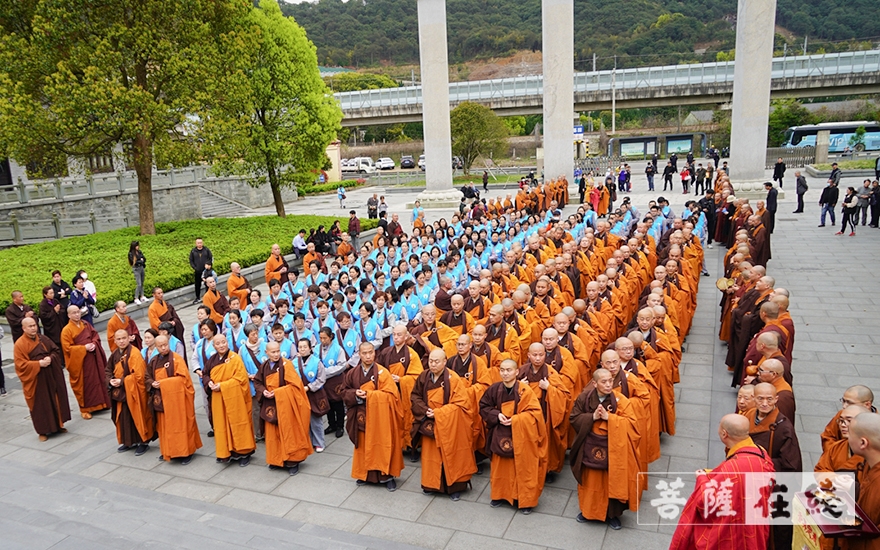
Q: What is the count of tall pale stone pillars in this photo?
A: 3